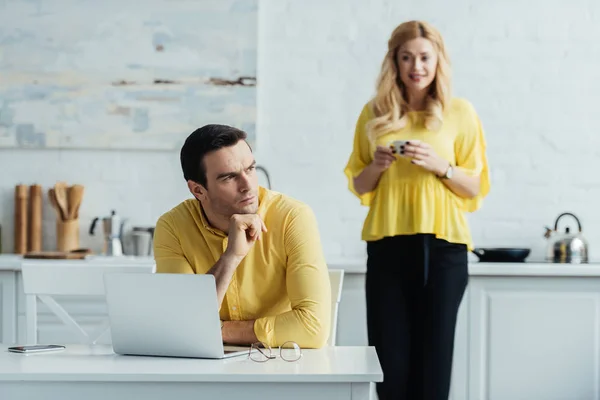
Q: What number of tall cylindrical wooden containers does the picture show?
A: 2